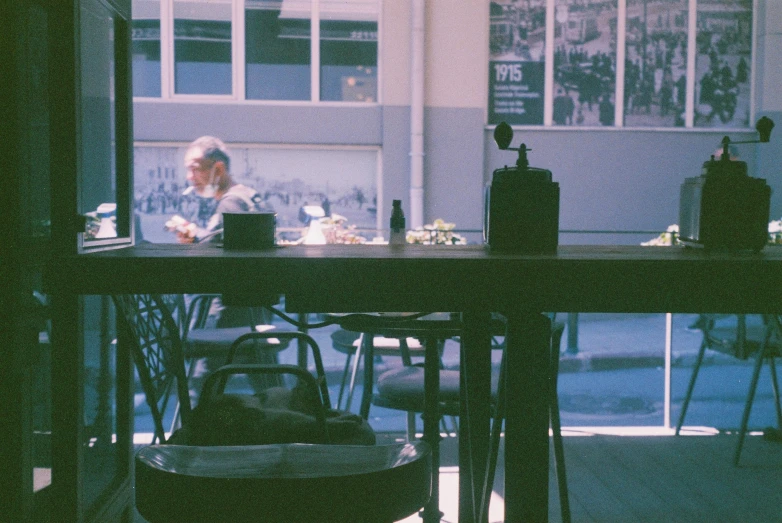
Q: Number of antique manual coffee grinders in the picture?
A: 2